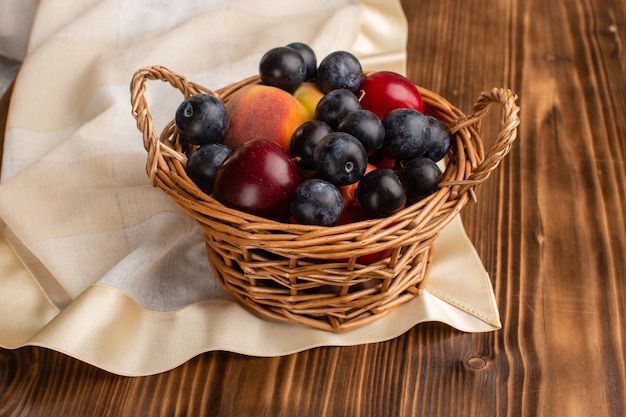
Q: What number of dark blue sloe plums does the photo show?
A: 14